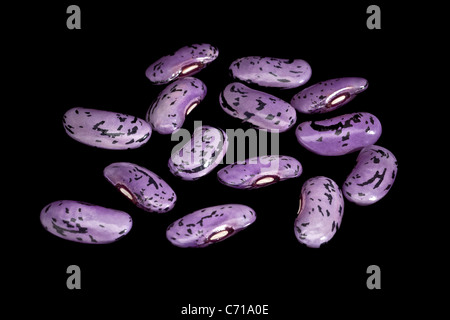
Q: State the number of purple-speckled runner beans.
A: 14